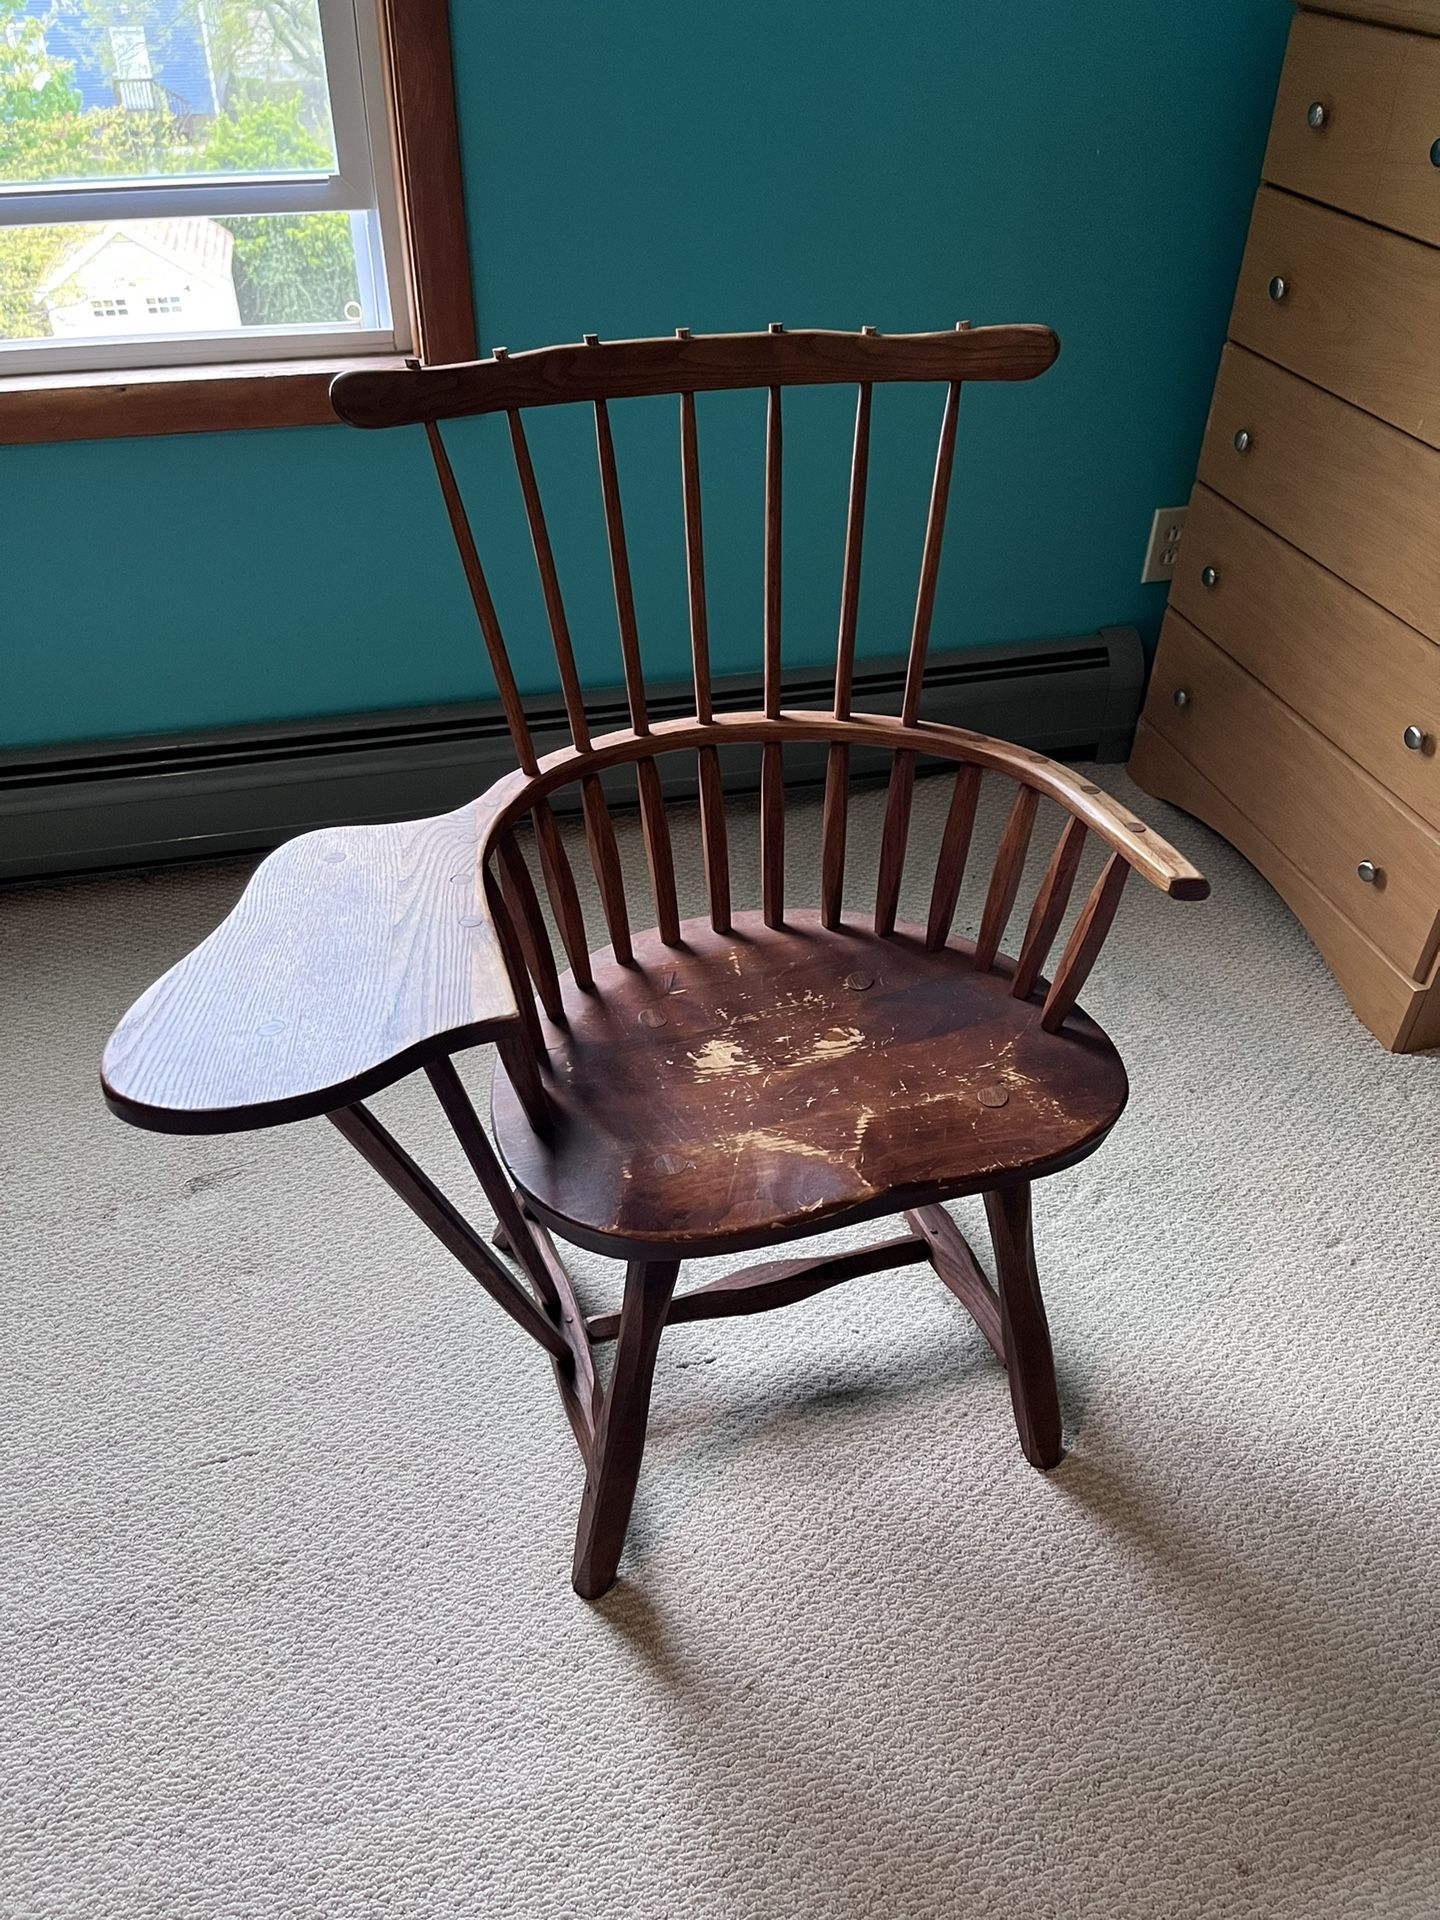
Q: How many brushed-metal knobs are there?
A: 8